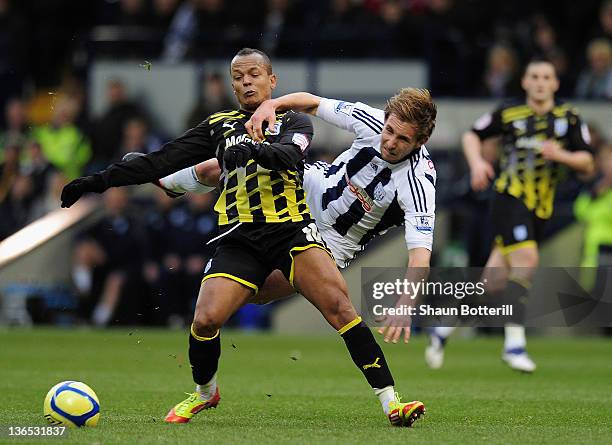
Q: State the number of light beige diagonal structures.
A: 1